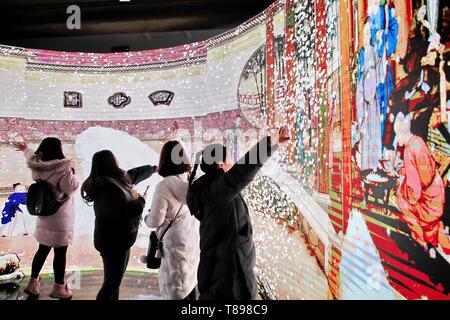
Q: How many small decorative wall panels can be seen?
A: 3